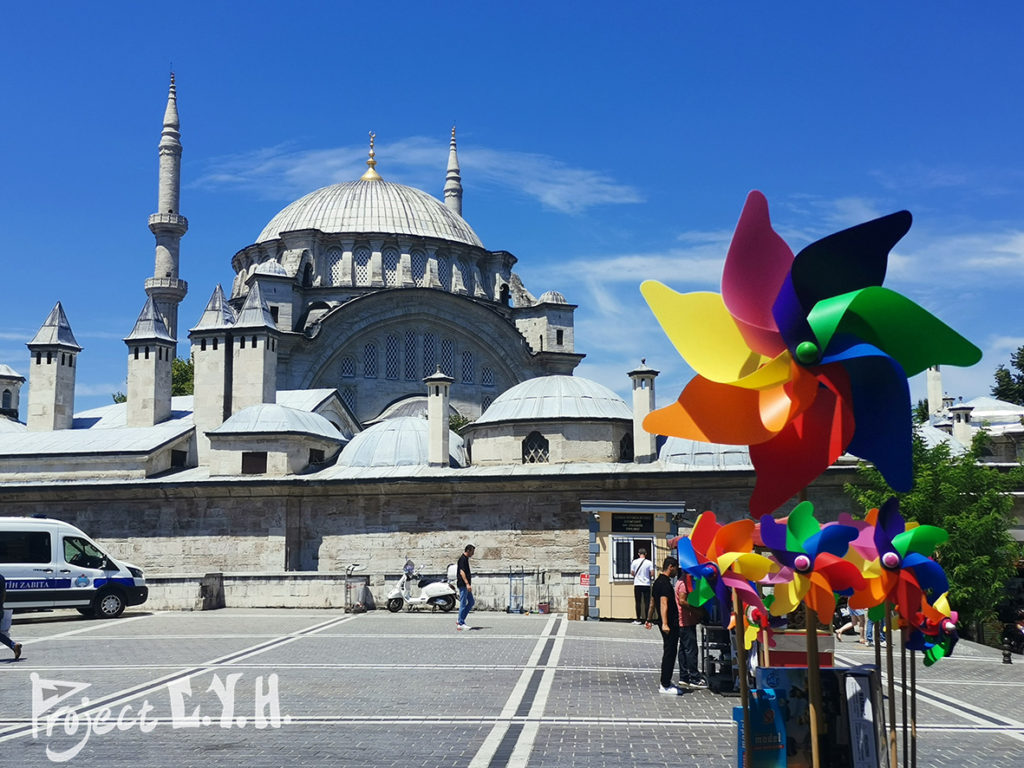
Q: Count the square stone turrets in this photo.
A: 4